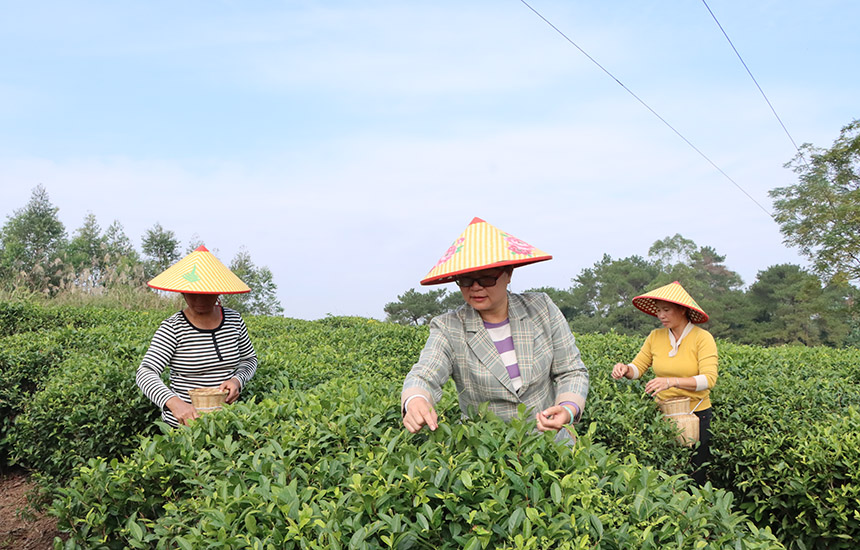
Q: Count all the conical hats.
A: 3